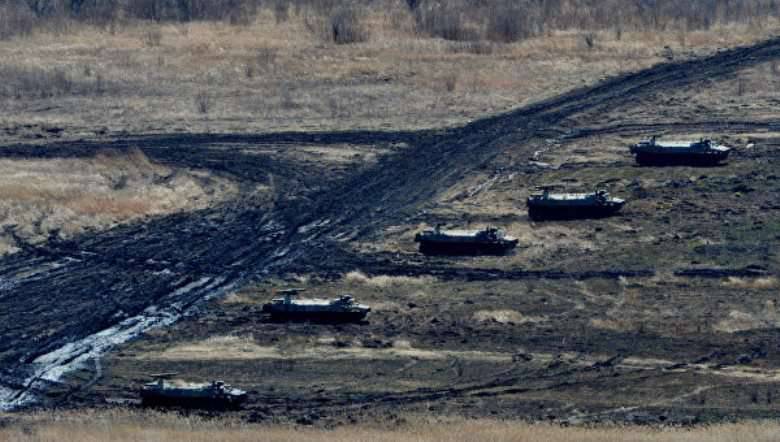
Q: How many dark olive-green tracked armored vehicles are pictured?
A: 5